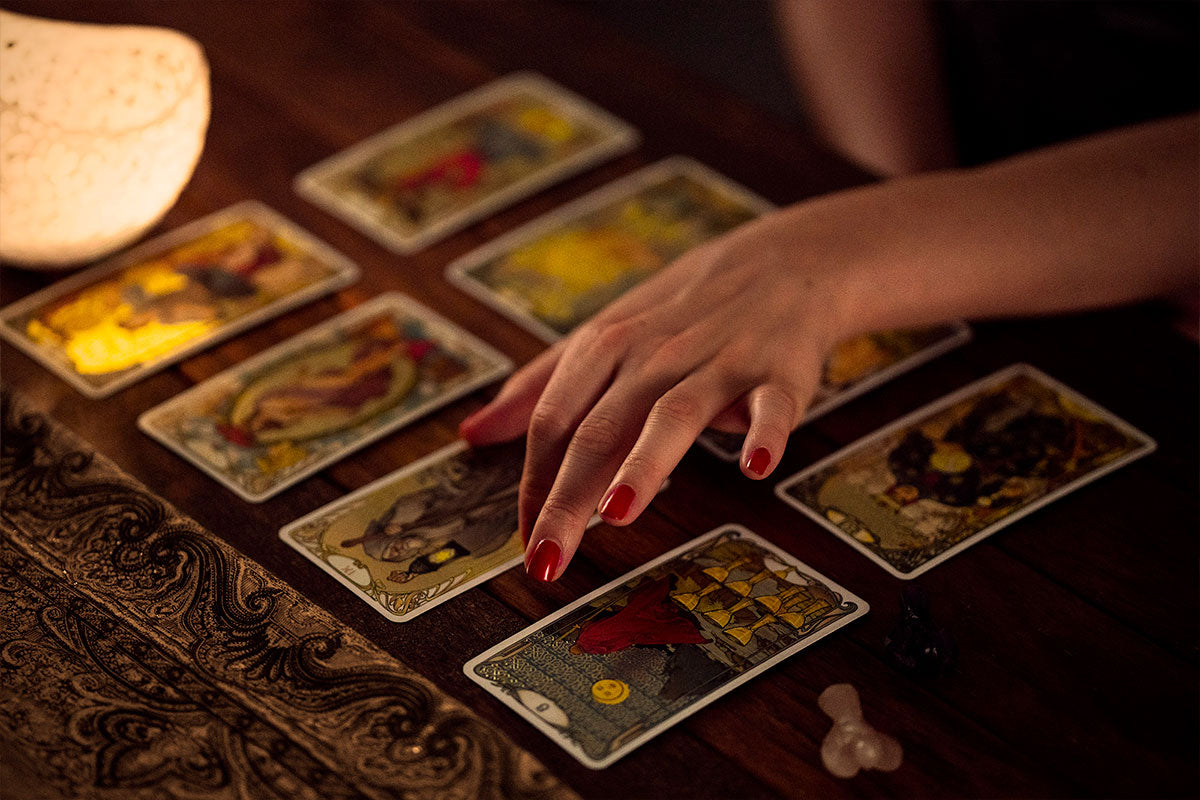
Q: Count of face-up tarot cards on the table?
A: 8